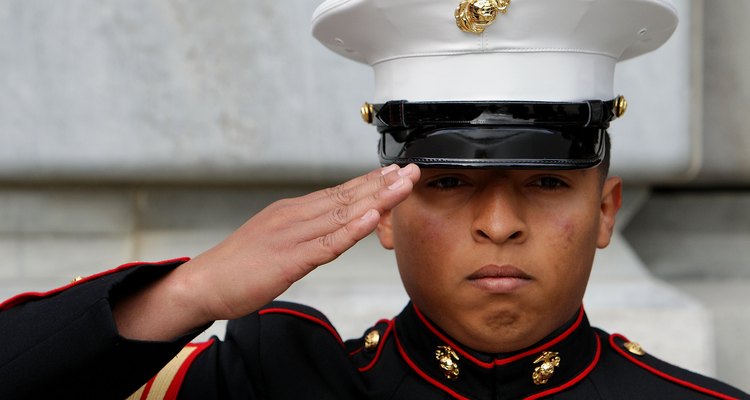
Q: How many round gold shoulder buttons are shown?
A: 2